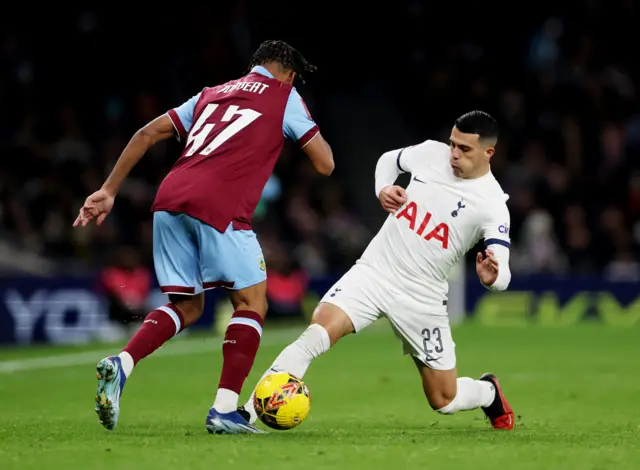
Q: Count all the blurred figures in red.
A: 2